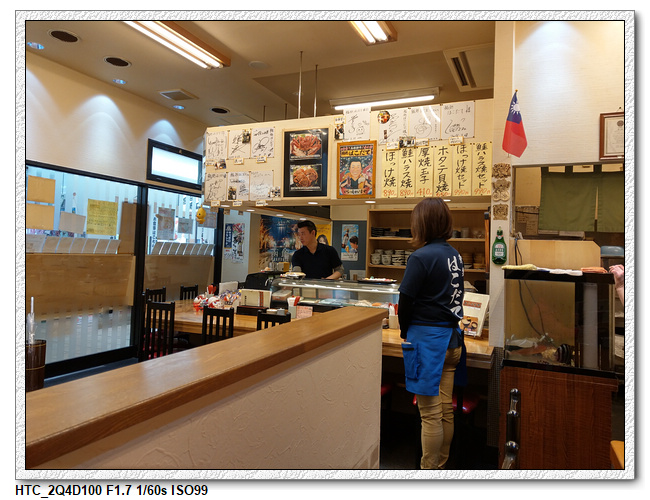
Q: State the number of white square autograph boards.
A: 10